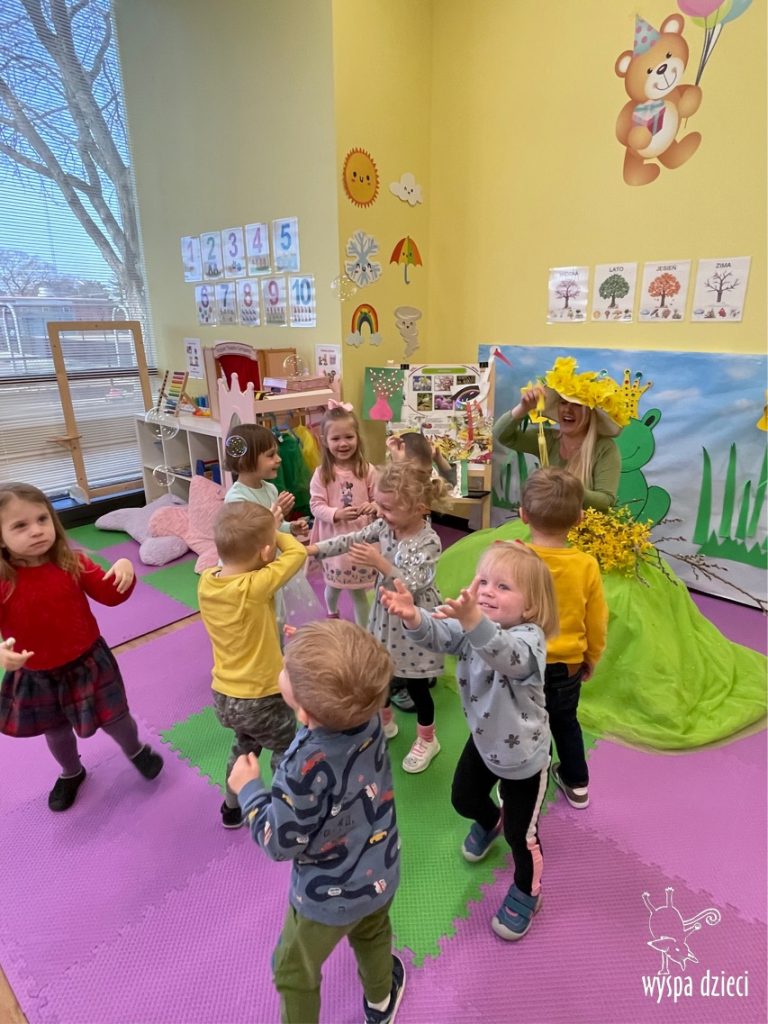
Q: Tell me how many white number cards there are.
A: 10